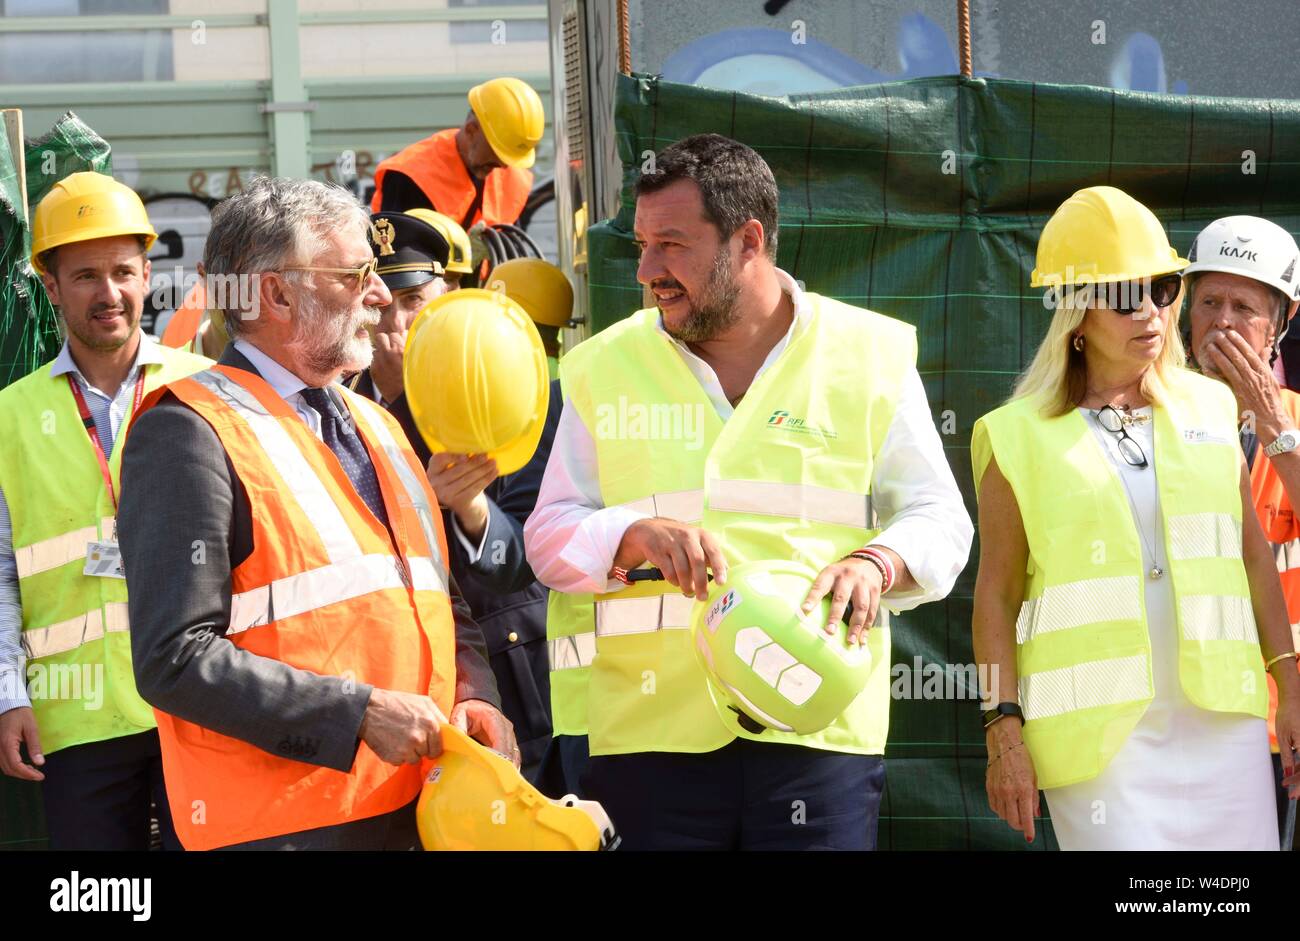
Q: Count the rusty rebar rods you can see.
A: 2